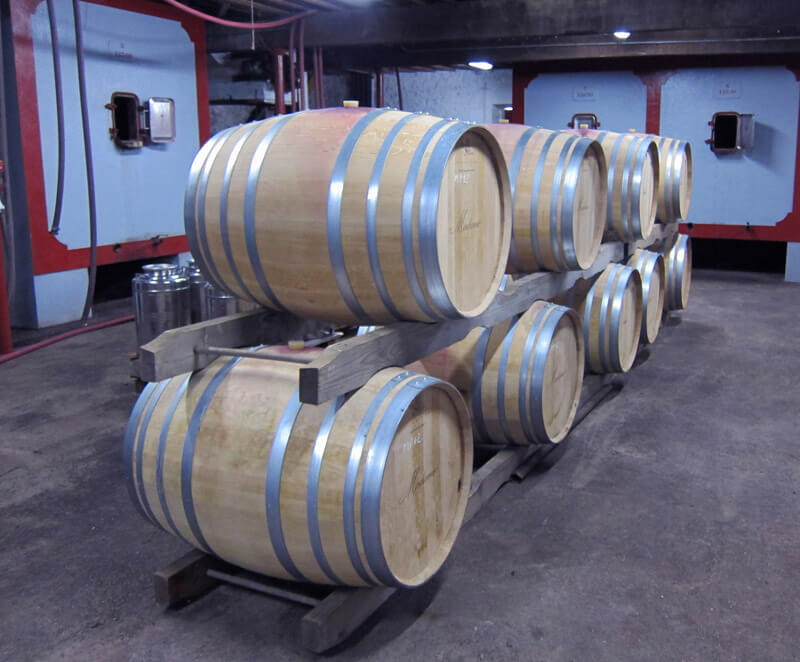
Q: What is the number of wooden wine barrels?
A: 9